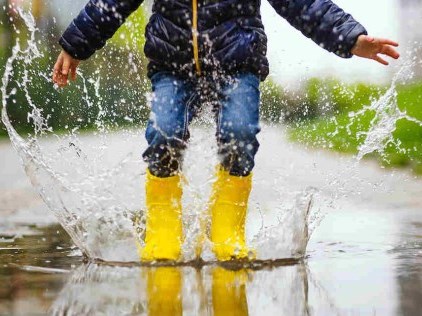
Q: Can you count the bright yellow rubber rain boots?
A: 2